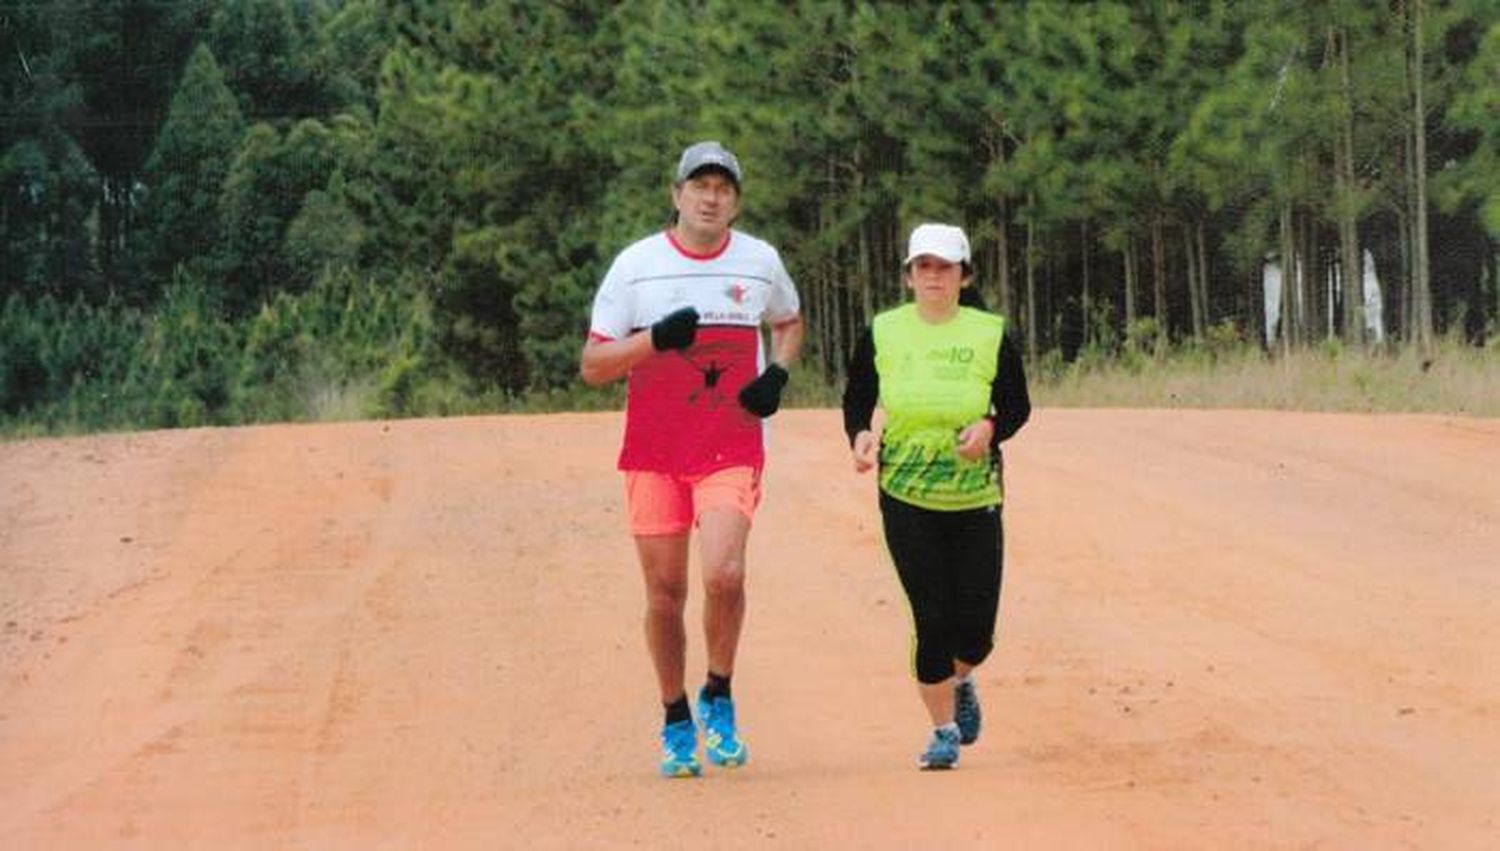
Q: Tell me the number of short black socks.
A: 2